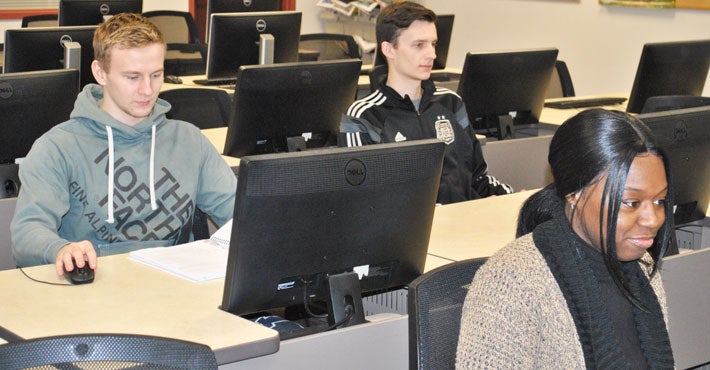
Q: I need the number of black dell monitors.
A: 11